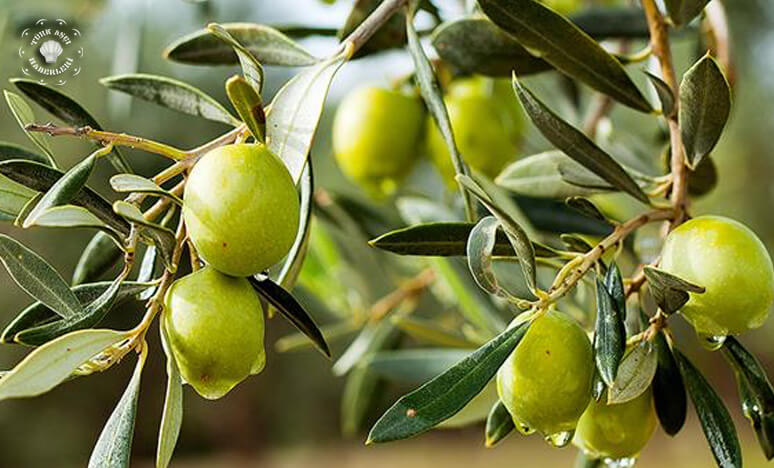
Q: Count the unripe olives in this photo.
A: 7